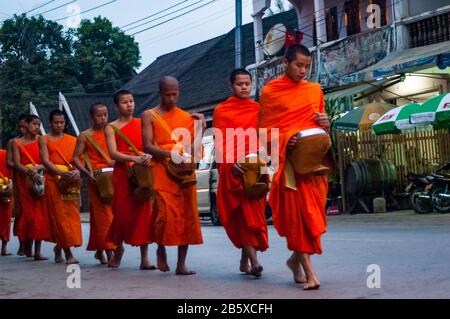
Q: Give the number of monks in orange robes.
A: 9